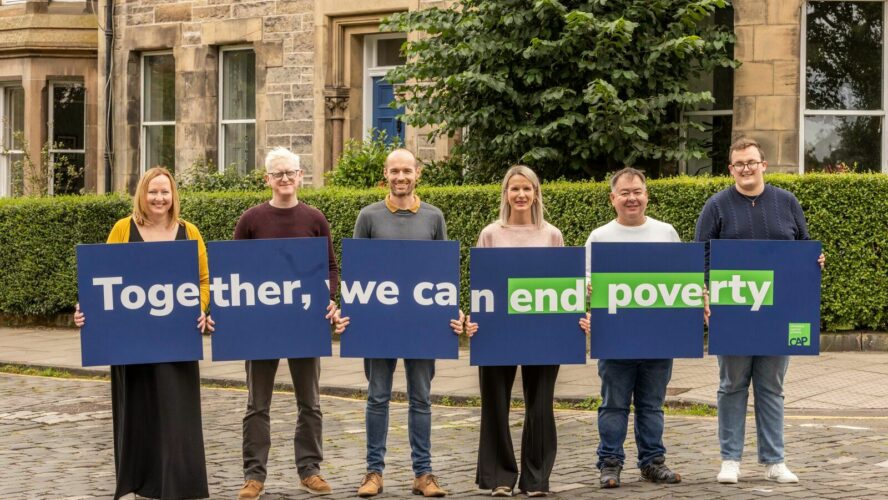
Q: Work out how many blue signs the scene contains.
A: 6